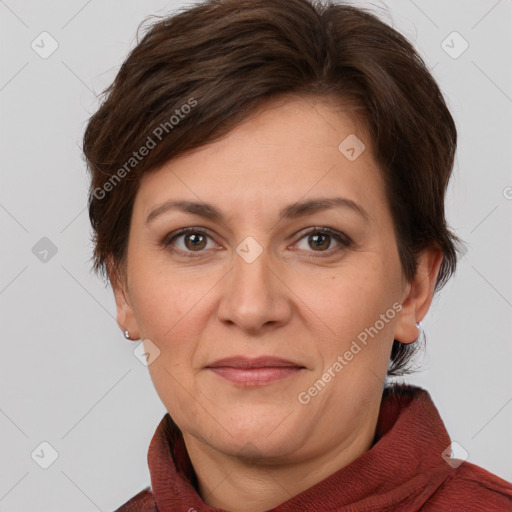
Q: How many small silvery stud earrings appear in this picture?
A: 2